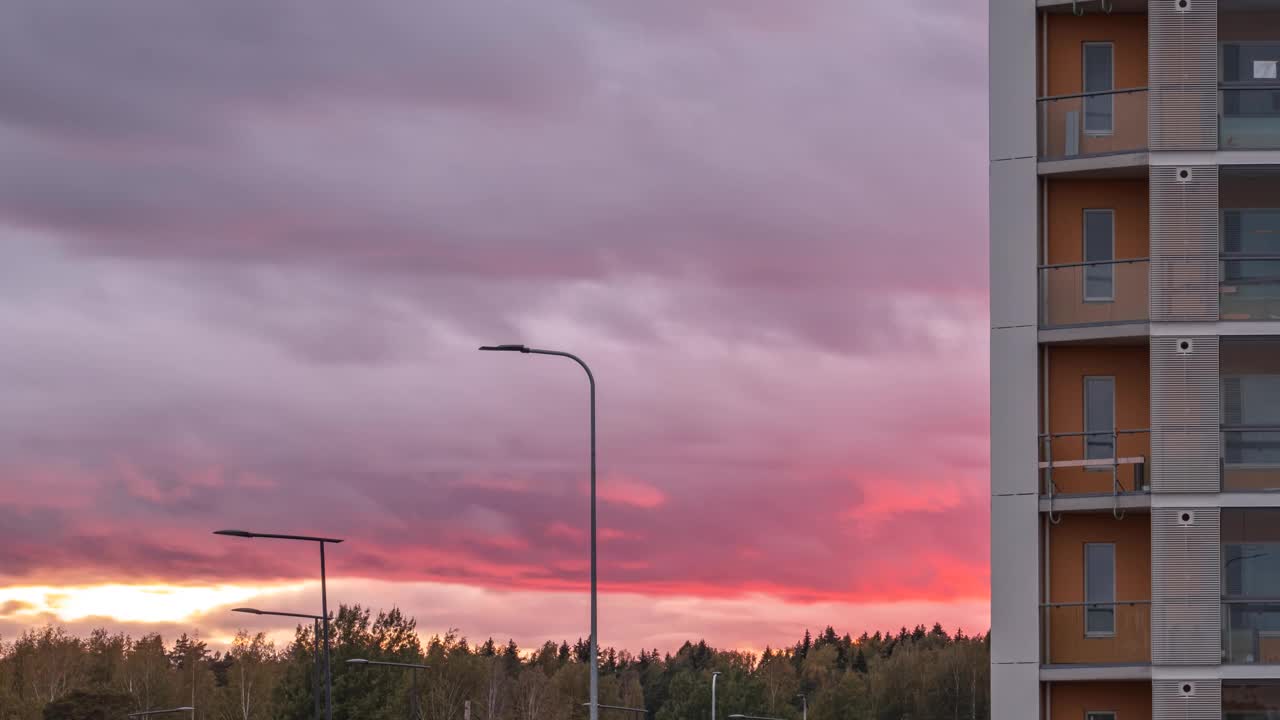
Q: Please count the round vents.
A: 5